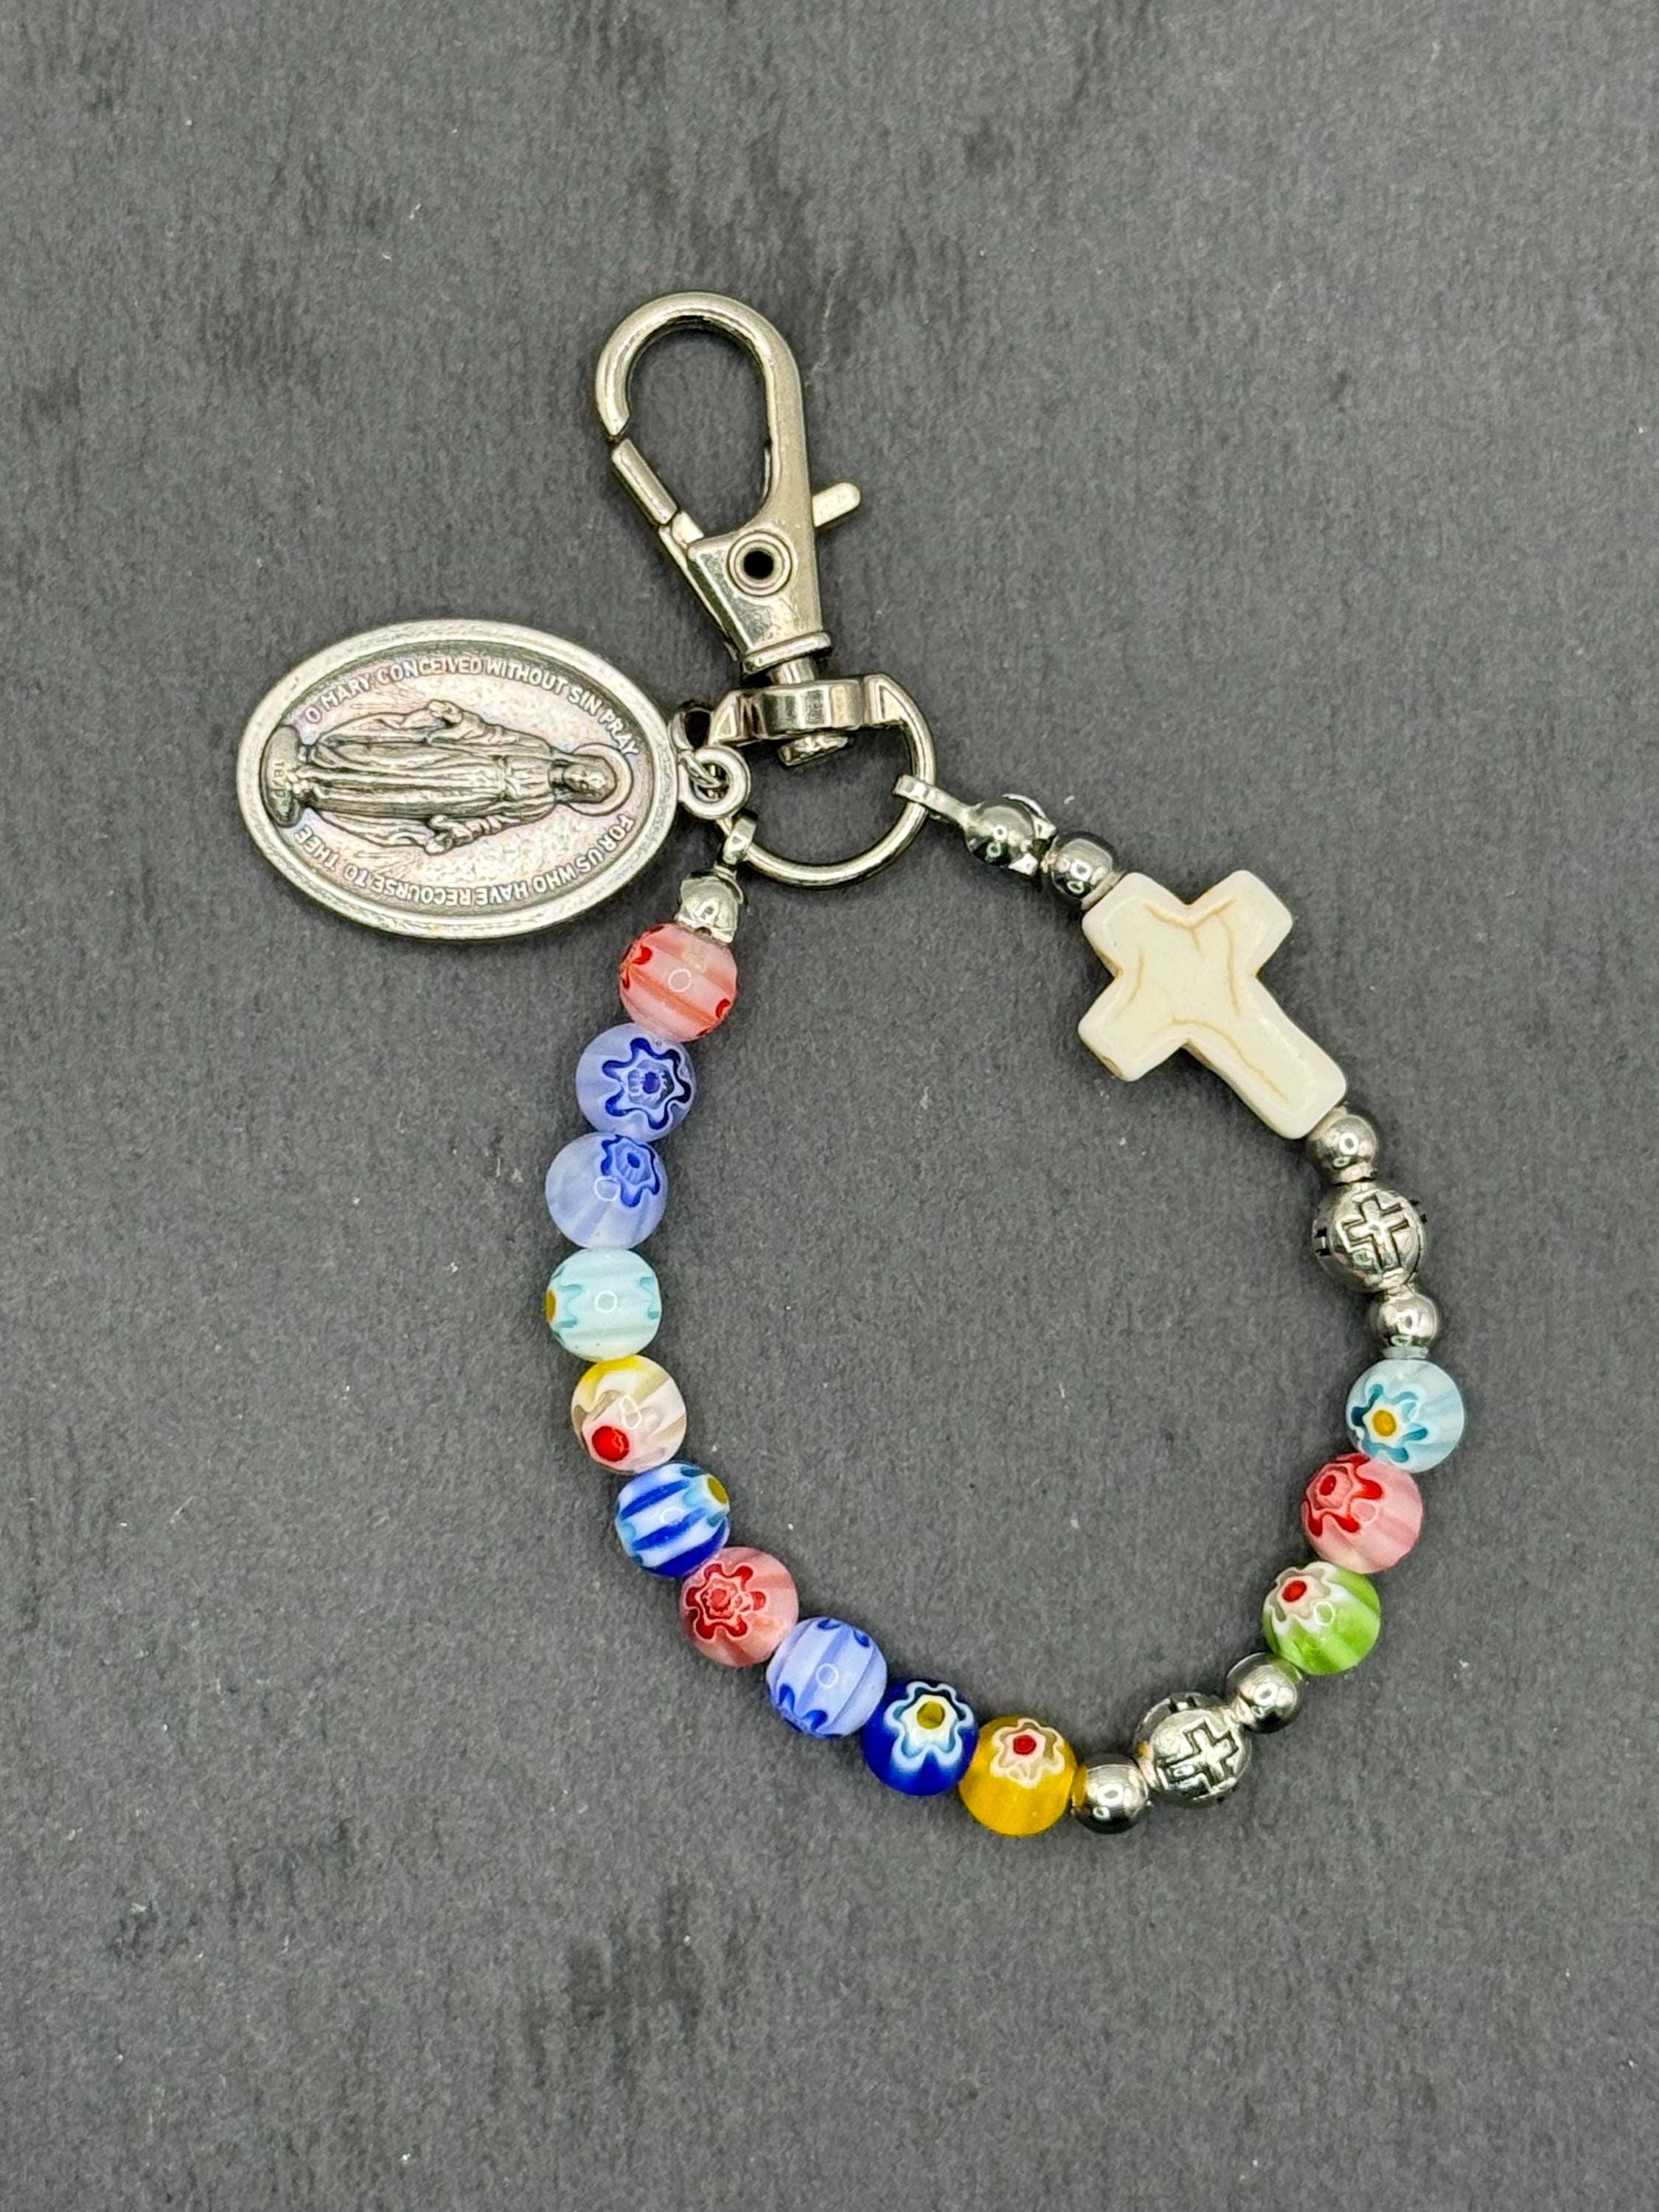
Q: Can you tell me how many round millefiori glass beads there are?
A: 13